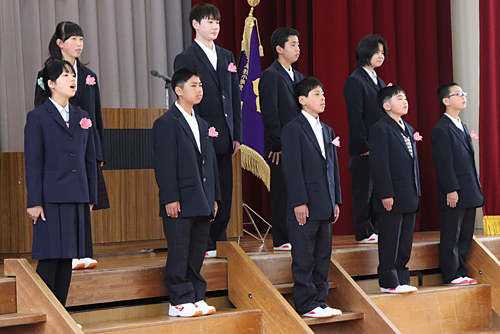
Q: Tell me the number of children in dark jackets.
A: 9